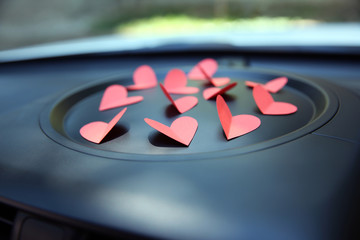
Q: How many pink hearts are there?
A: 12